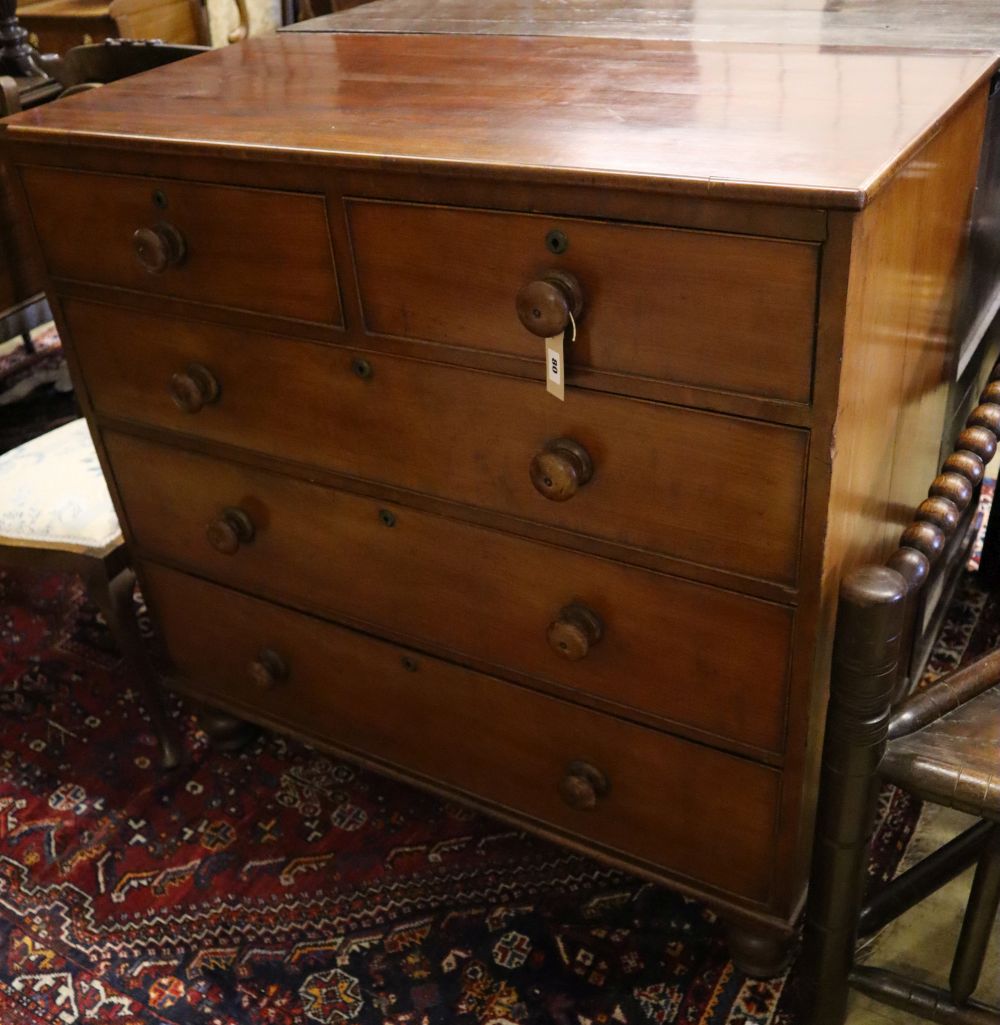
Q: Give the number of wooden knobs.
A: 8